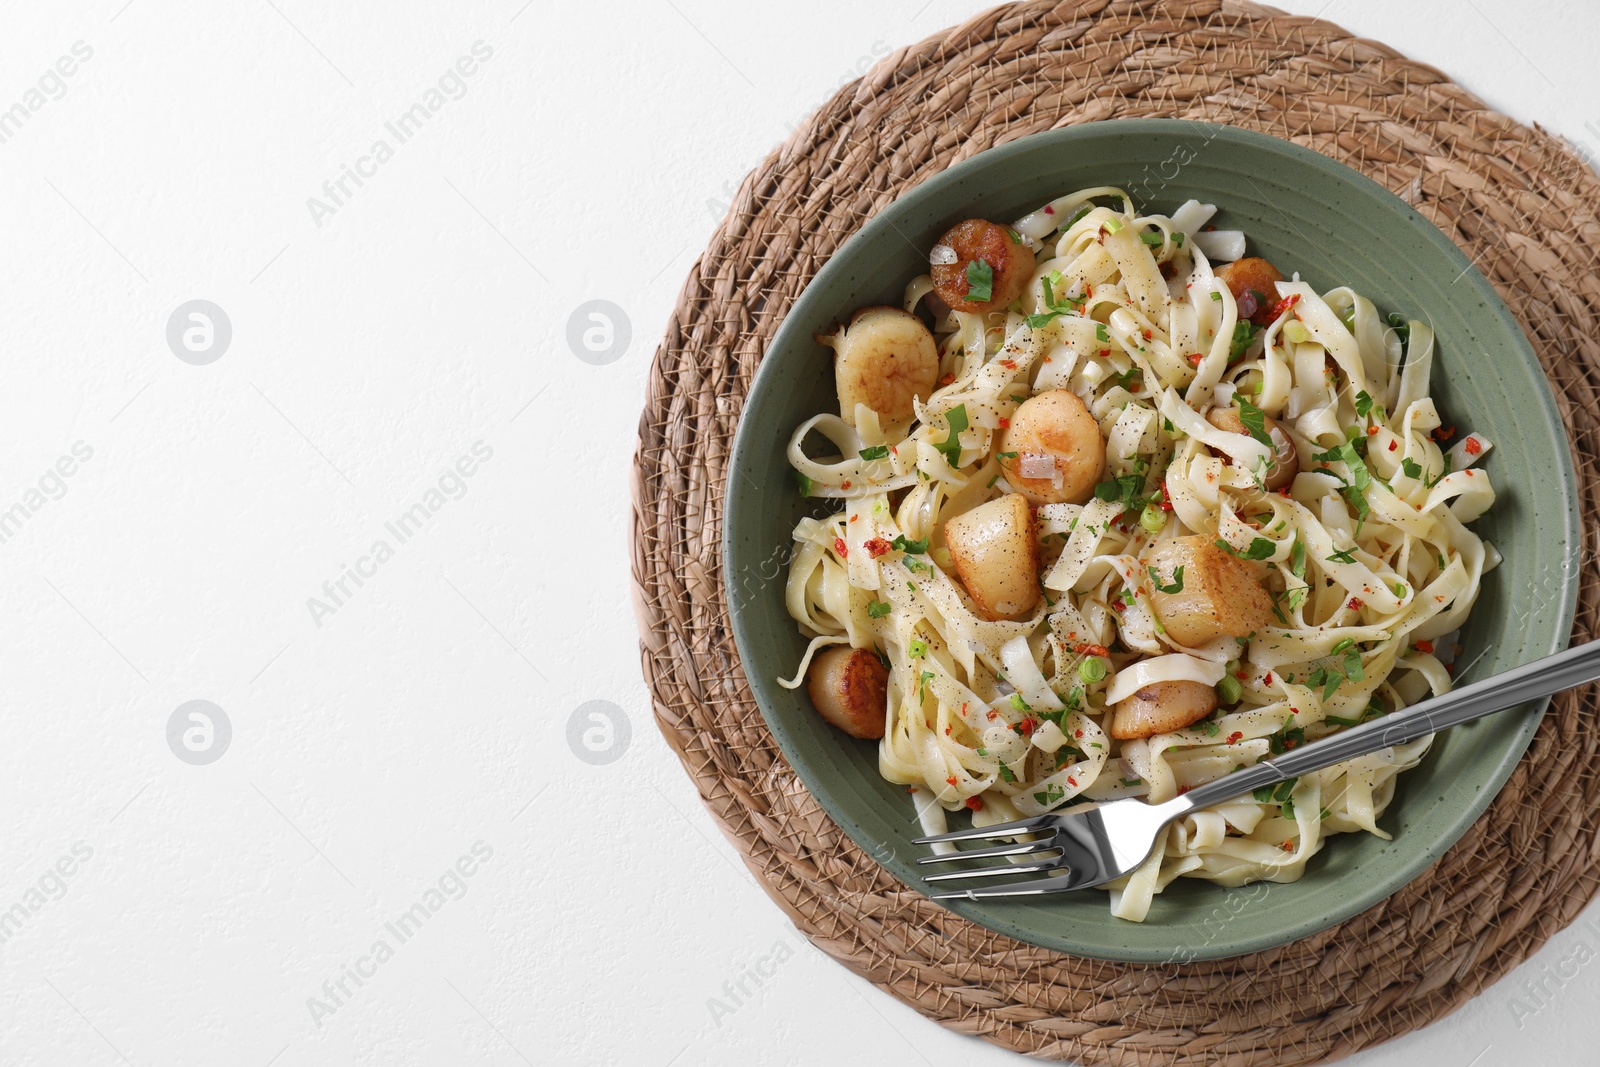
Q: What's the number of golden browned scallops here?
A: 9